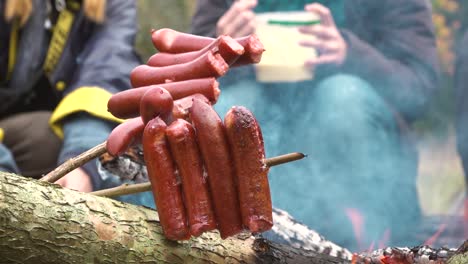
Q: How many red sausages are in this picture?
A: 10